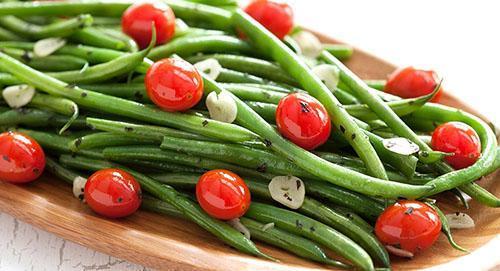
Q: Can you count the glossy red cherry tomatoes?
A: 10